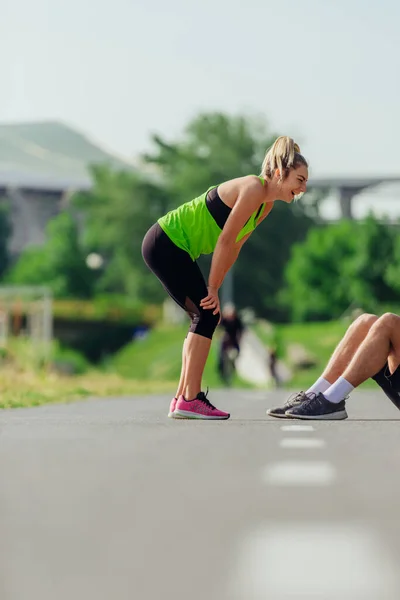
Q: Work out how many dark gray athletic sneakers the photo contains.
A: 2